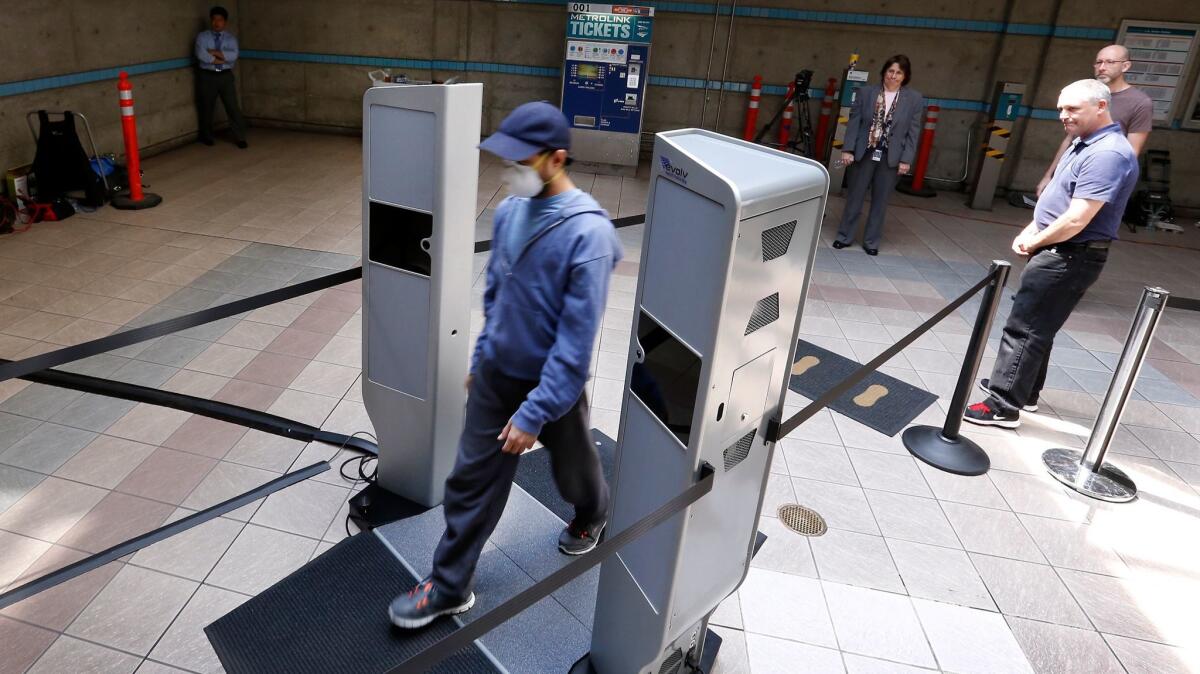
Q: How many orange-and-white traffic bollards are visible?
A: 5